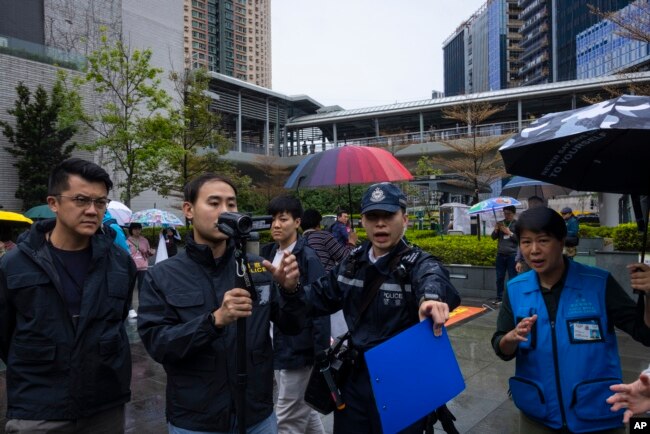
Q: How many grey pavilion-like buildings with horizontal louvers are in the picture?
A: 1